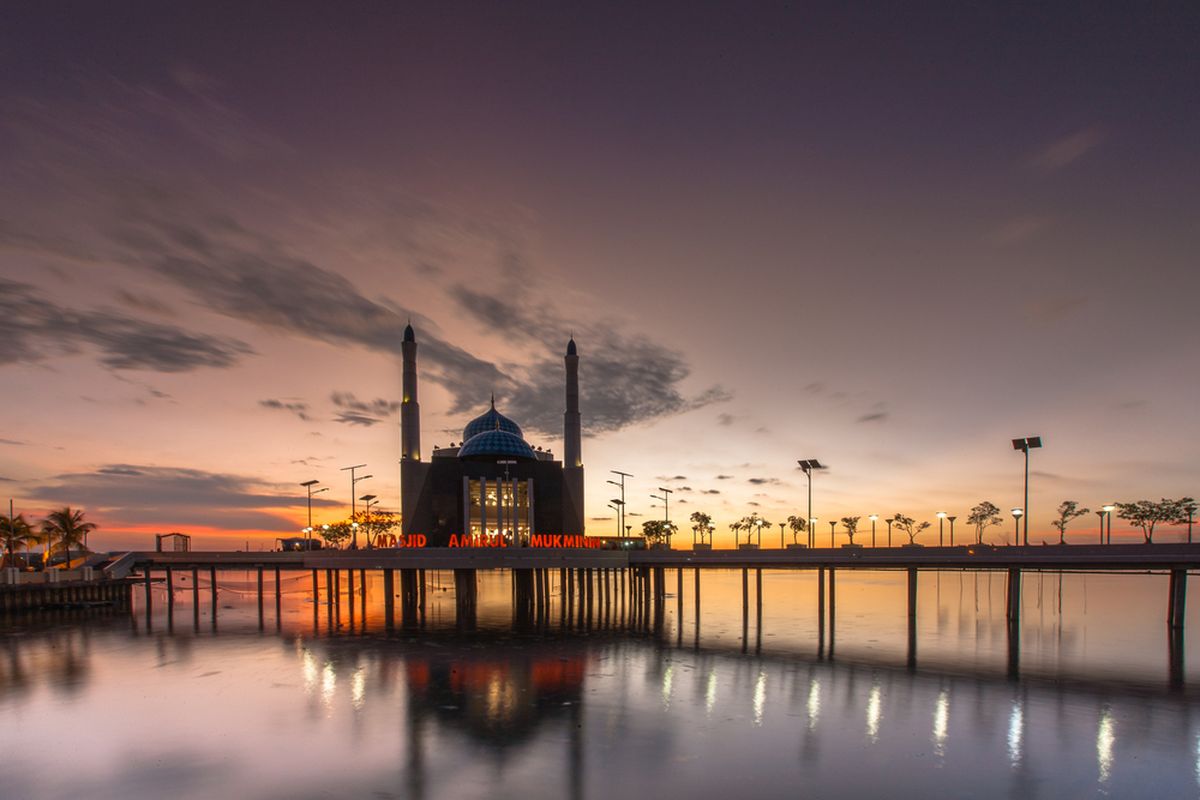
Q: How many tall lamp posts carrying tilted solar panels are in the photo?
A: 8